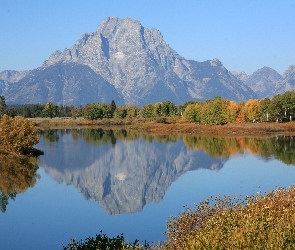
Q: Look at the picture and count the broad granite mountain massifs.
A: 1